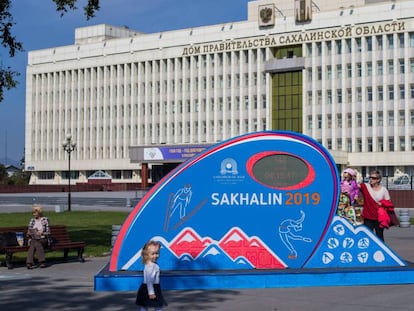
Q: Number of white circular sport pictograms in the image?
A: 8